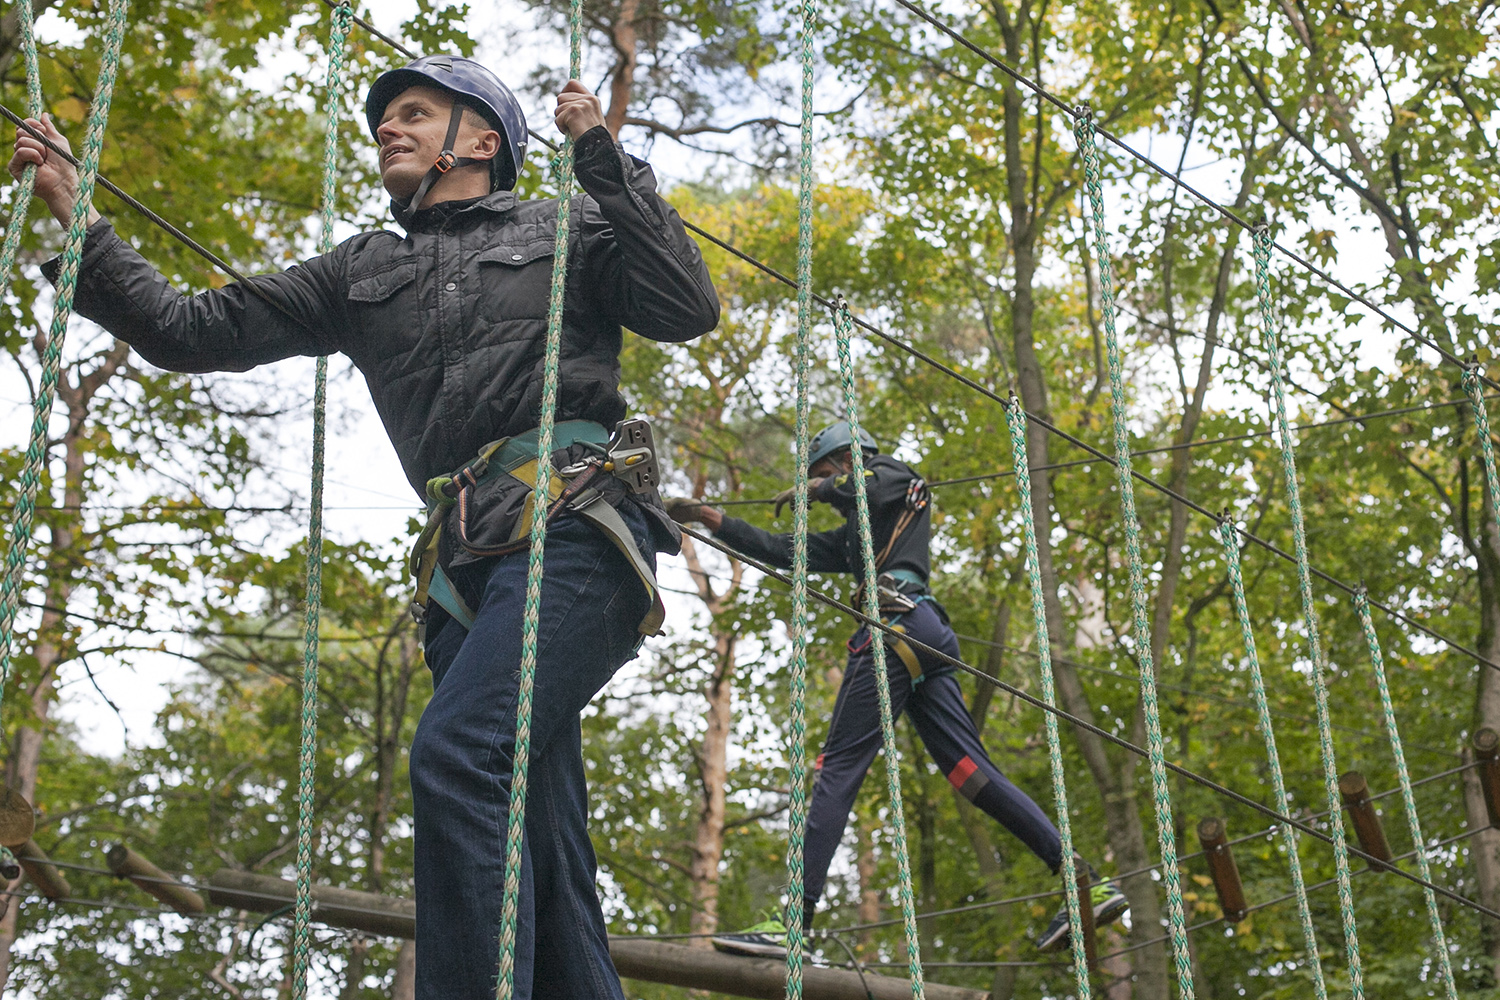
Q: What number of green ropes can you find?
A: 12